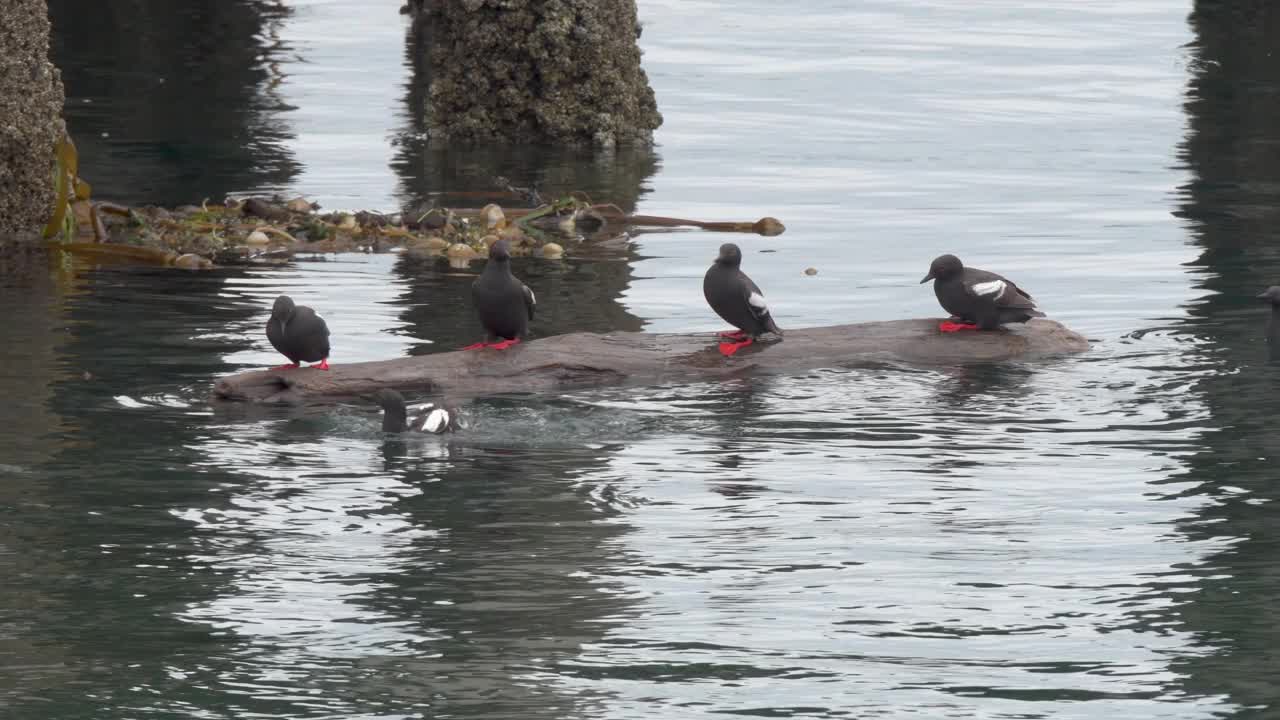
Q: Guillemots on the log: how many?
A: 4